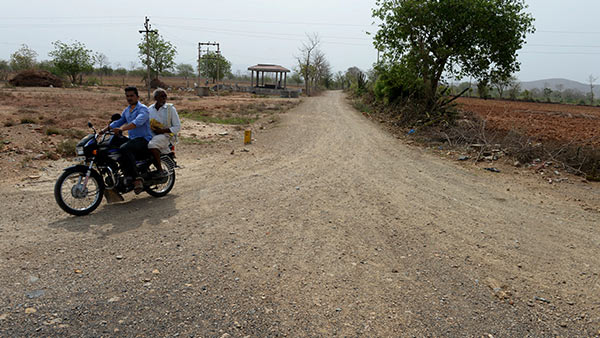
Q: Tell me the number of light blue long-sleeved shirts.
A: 1